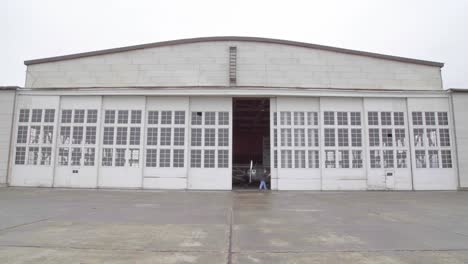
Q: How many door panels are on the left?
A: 5